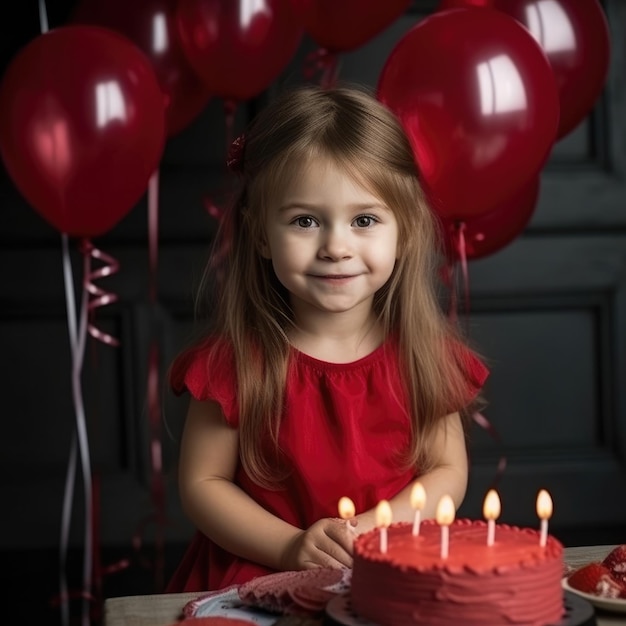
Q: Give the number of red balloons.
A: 7